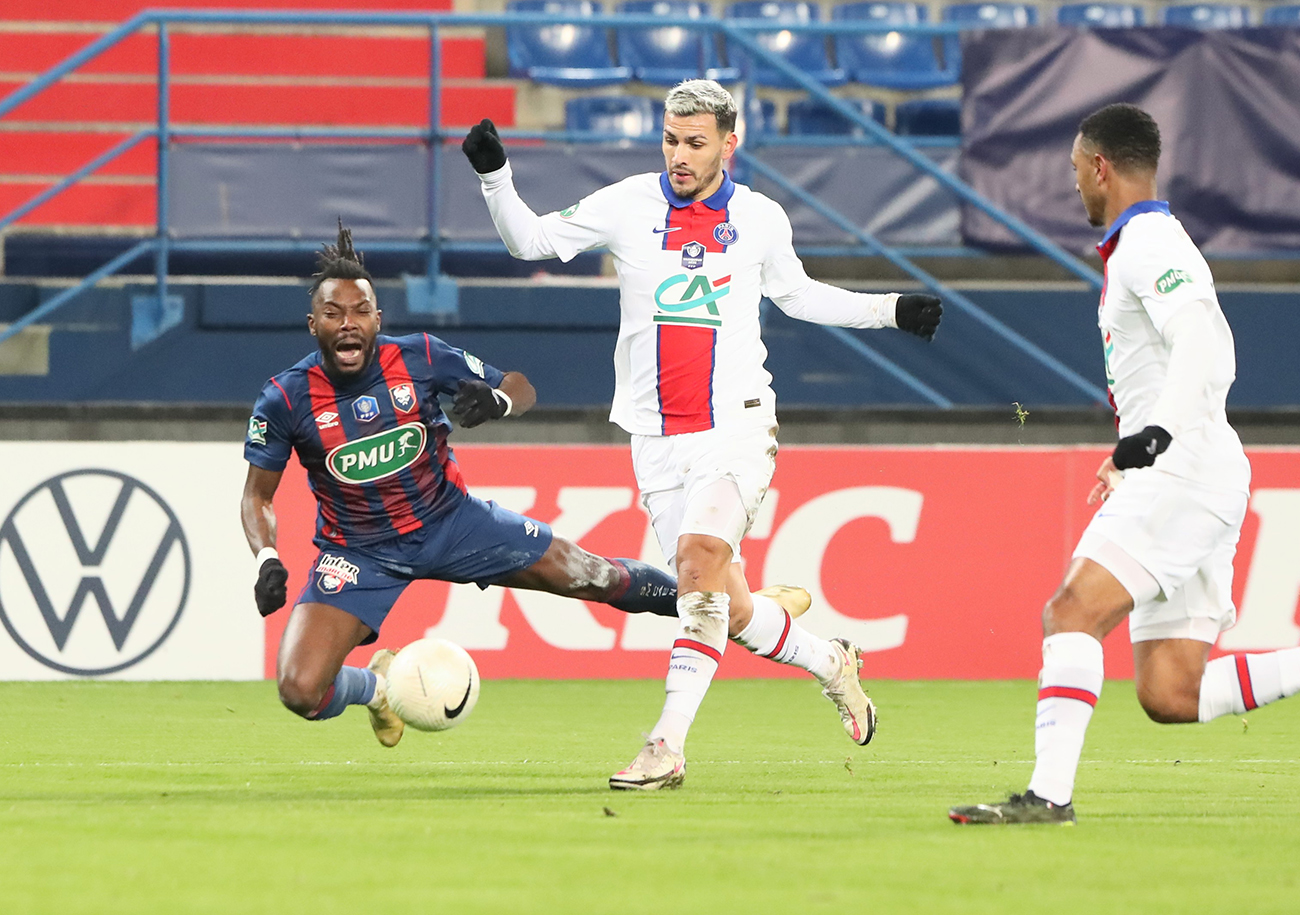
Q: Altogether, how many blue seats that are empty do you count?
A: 12